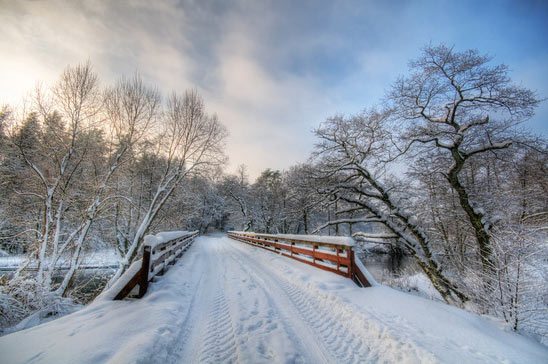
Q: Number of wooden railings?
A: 2